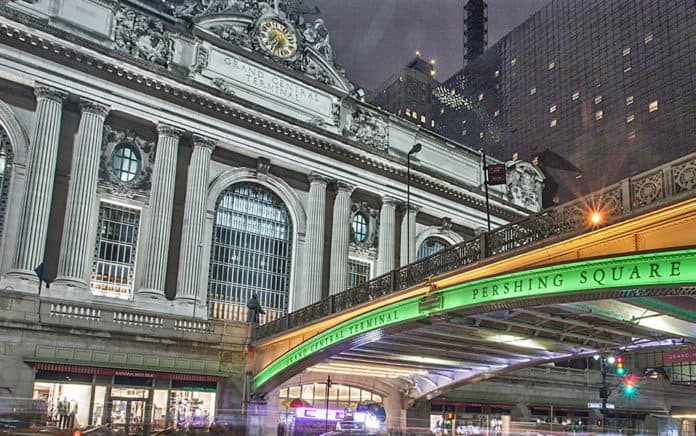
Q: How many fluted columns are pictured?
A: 8